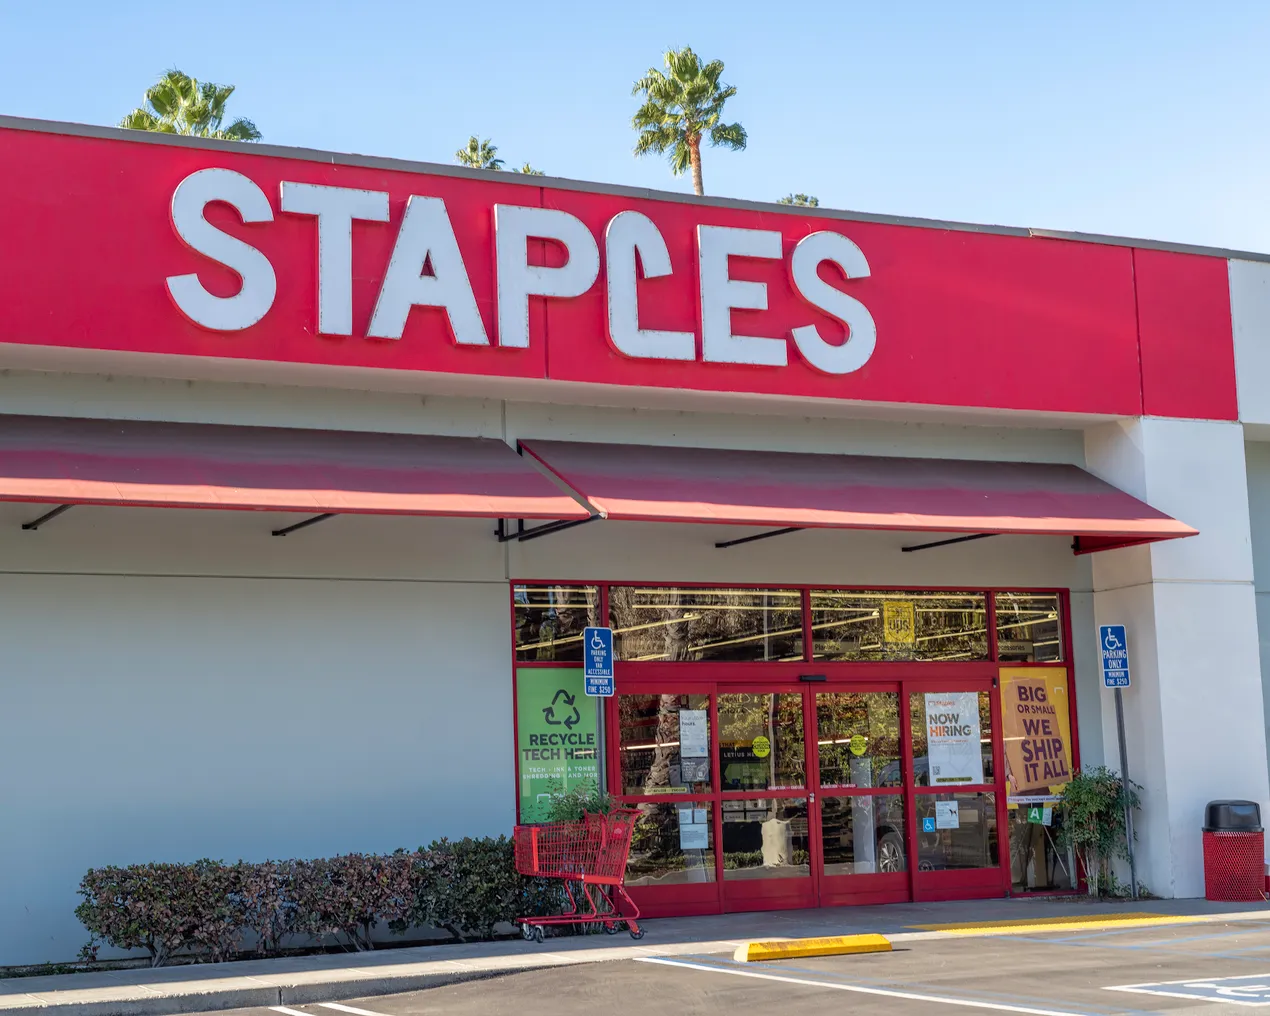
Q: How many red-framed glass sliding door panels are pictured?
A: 4